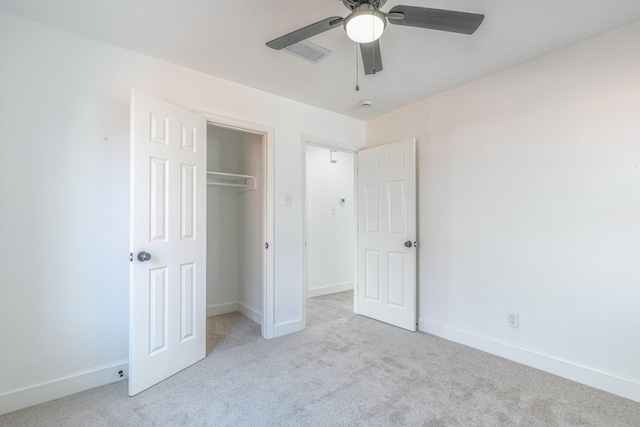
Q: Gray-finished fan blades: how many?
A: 3